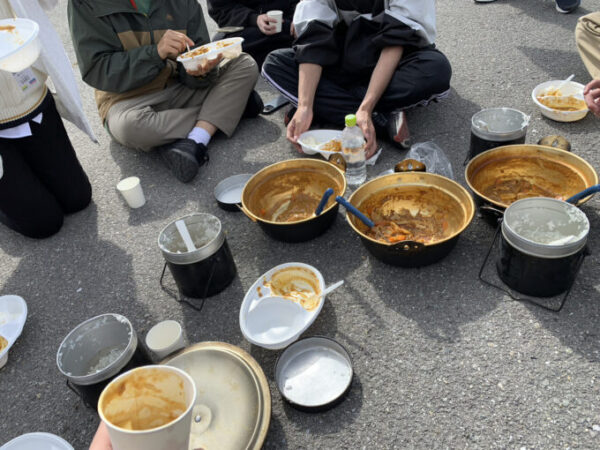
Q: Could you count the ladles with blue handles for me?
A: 3